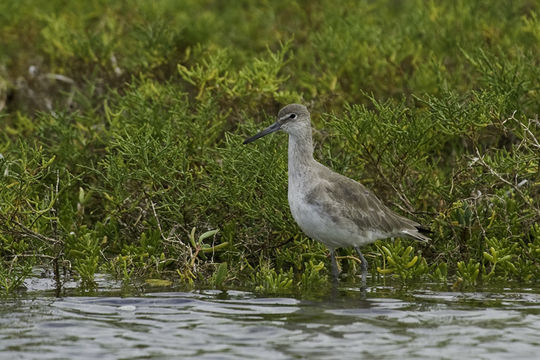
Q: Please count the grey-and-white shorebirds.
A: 1